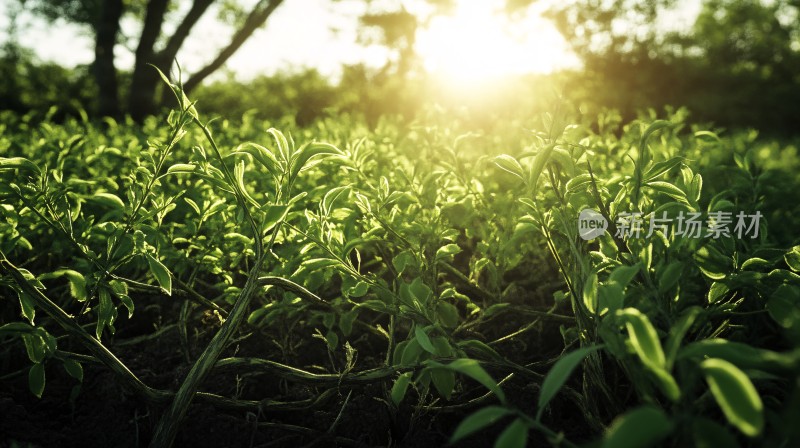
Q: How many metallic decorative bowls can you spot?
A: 0